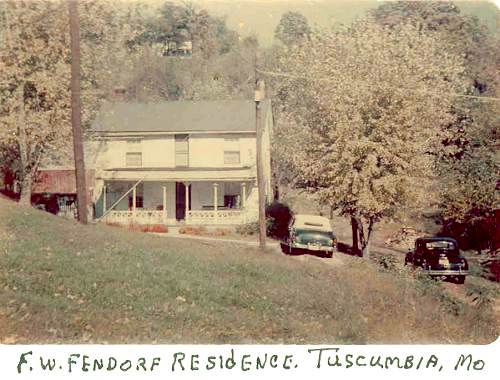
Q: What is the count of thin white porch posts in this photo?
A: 6